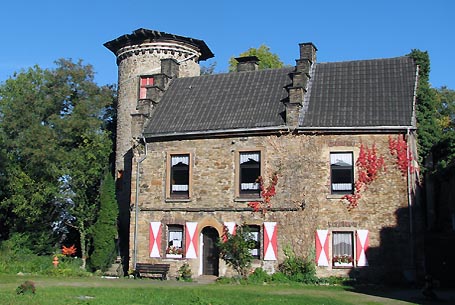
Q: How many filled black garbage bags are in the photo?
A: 0